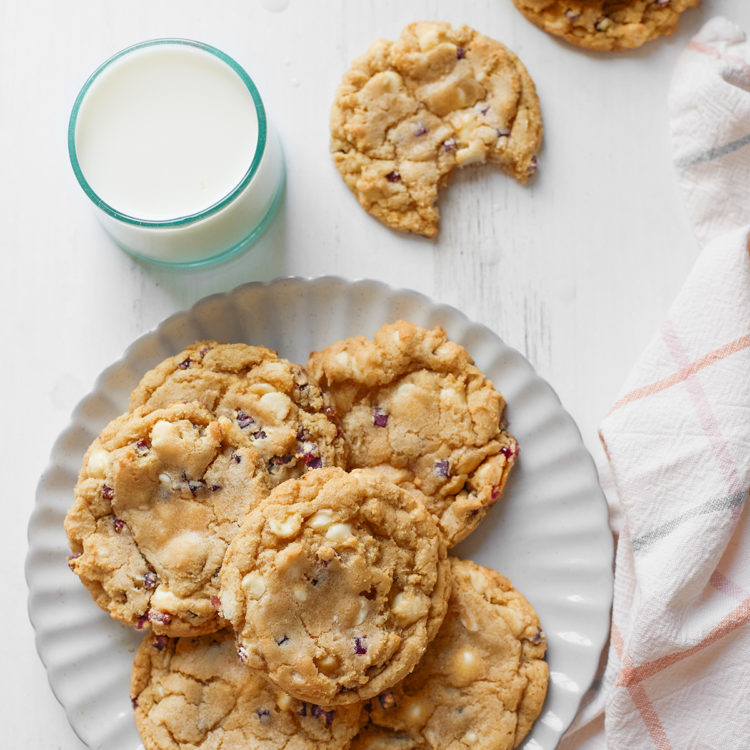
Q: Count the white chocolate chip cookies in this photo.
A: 8